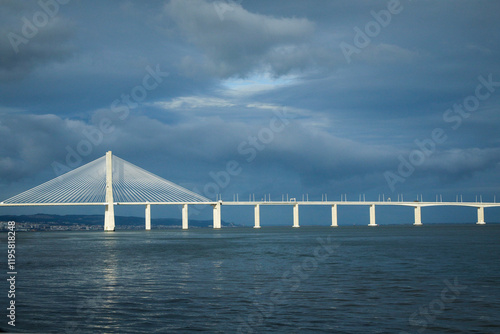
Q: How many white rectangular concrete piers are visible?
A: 9